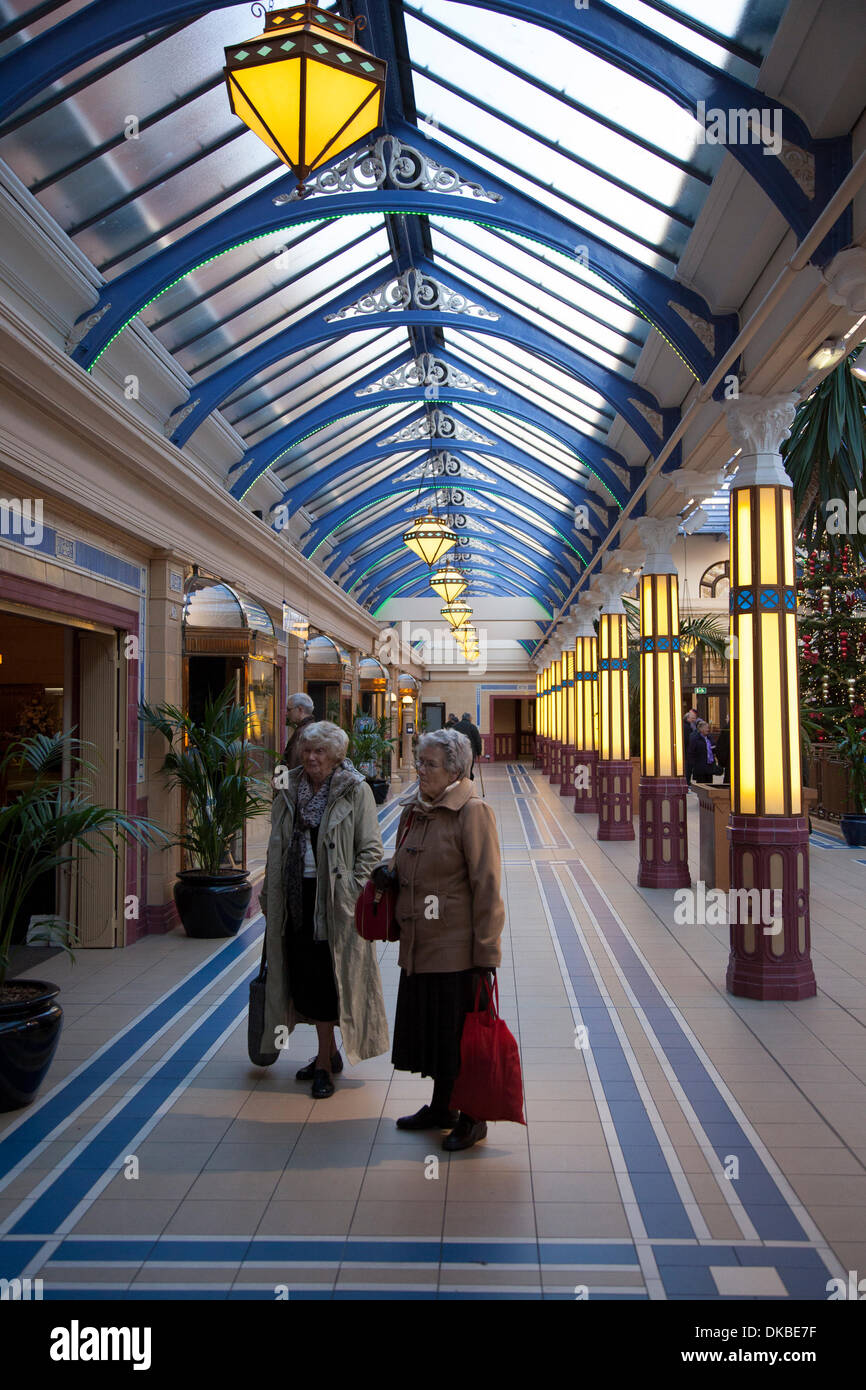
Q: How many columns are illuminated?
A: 8